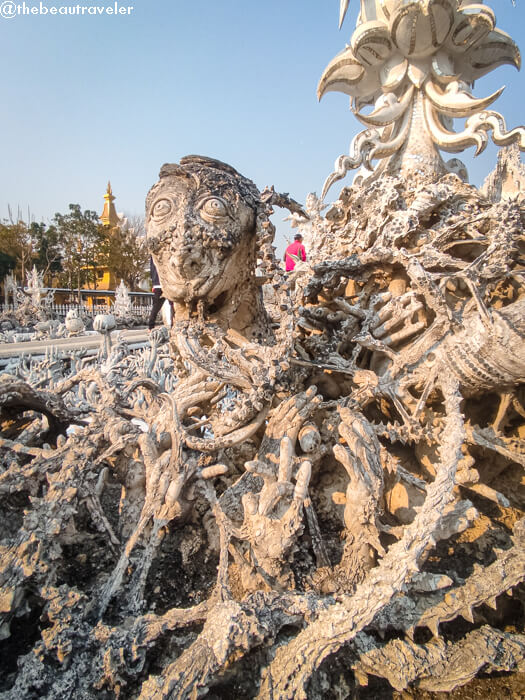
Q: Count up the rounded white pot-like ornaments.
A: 2